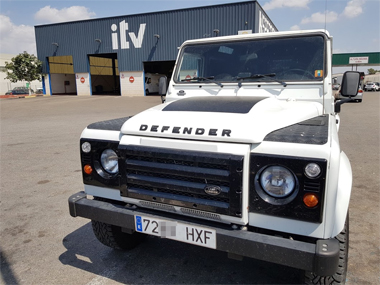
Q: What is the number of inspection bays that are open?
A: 3